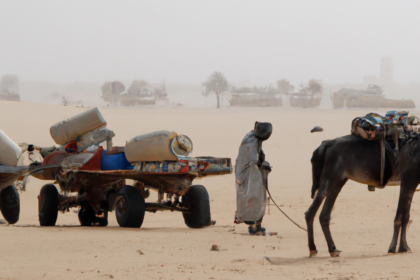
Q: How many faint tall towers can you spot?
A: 1